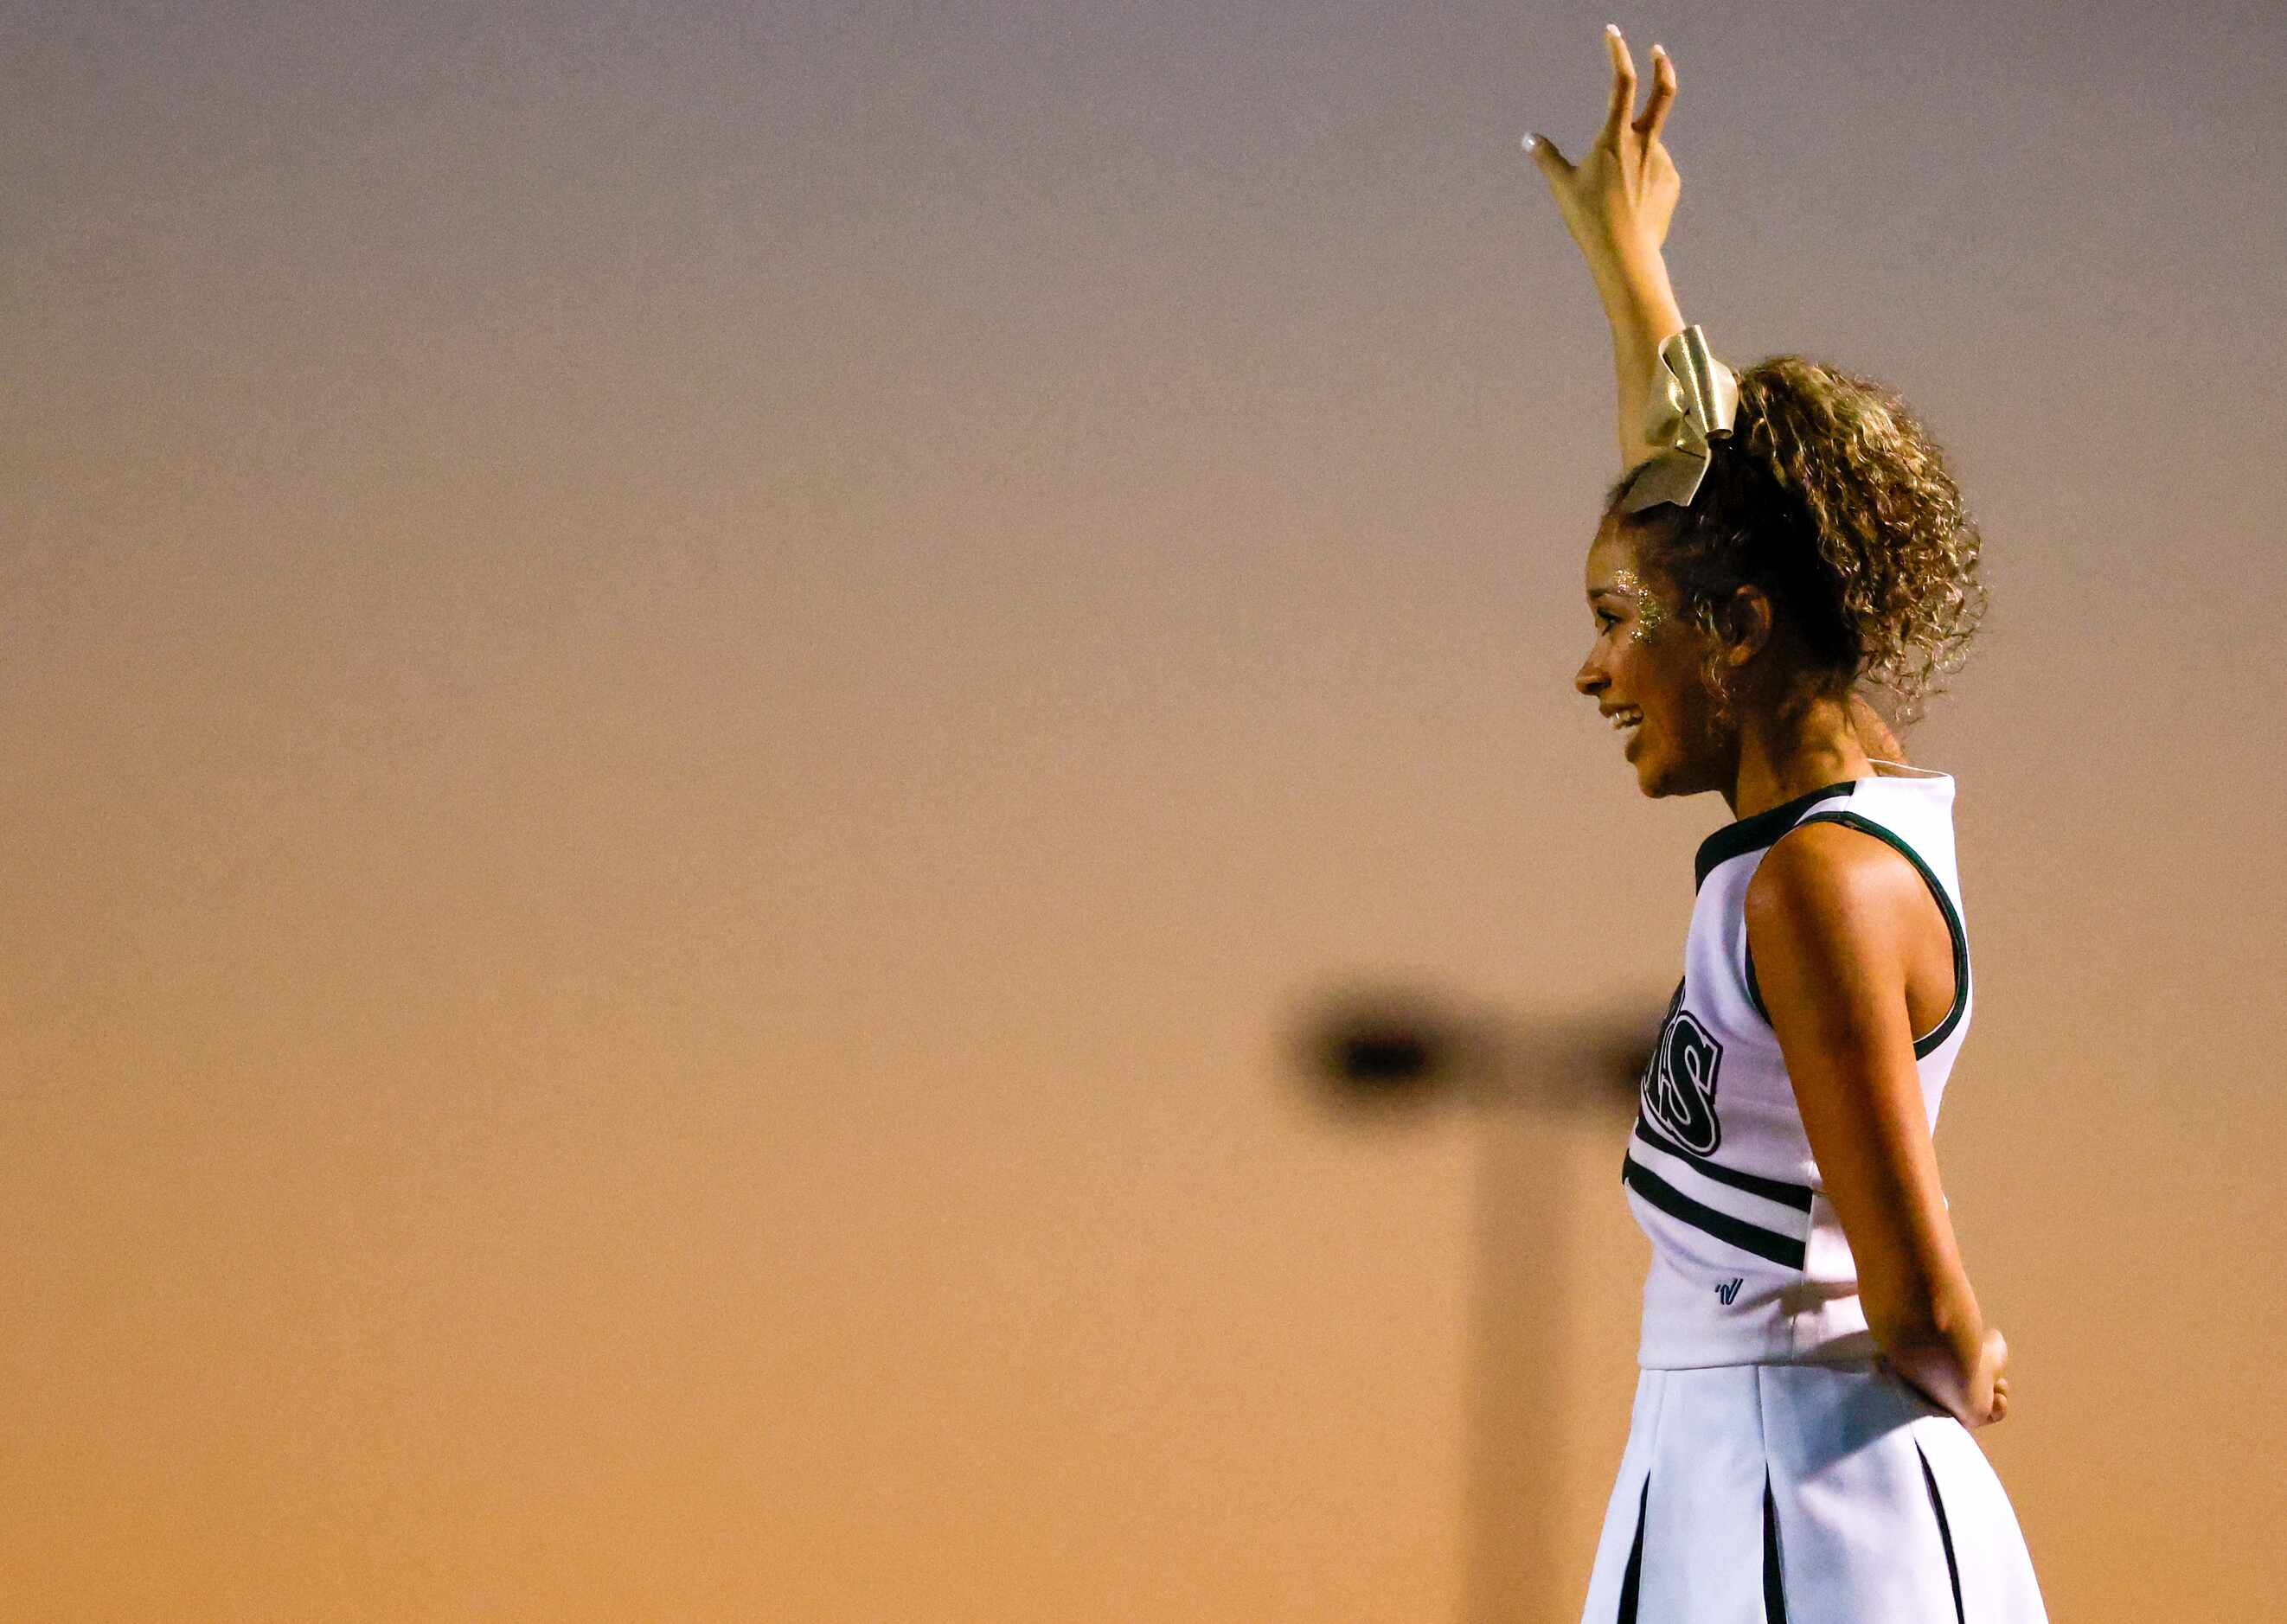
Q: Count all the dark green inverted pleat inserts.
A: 3